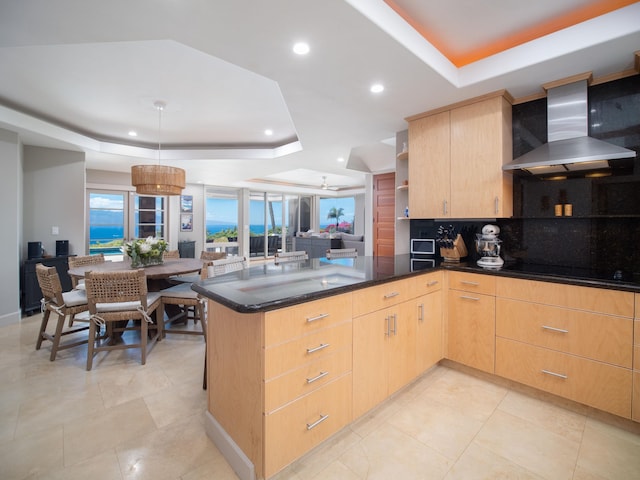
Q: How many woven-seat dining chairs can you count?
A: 6